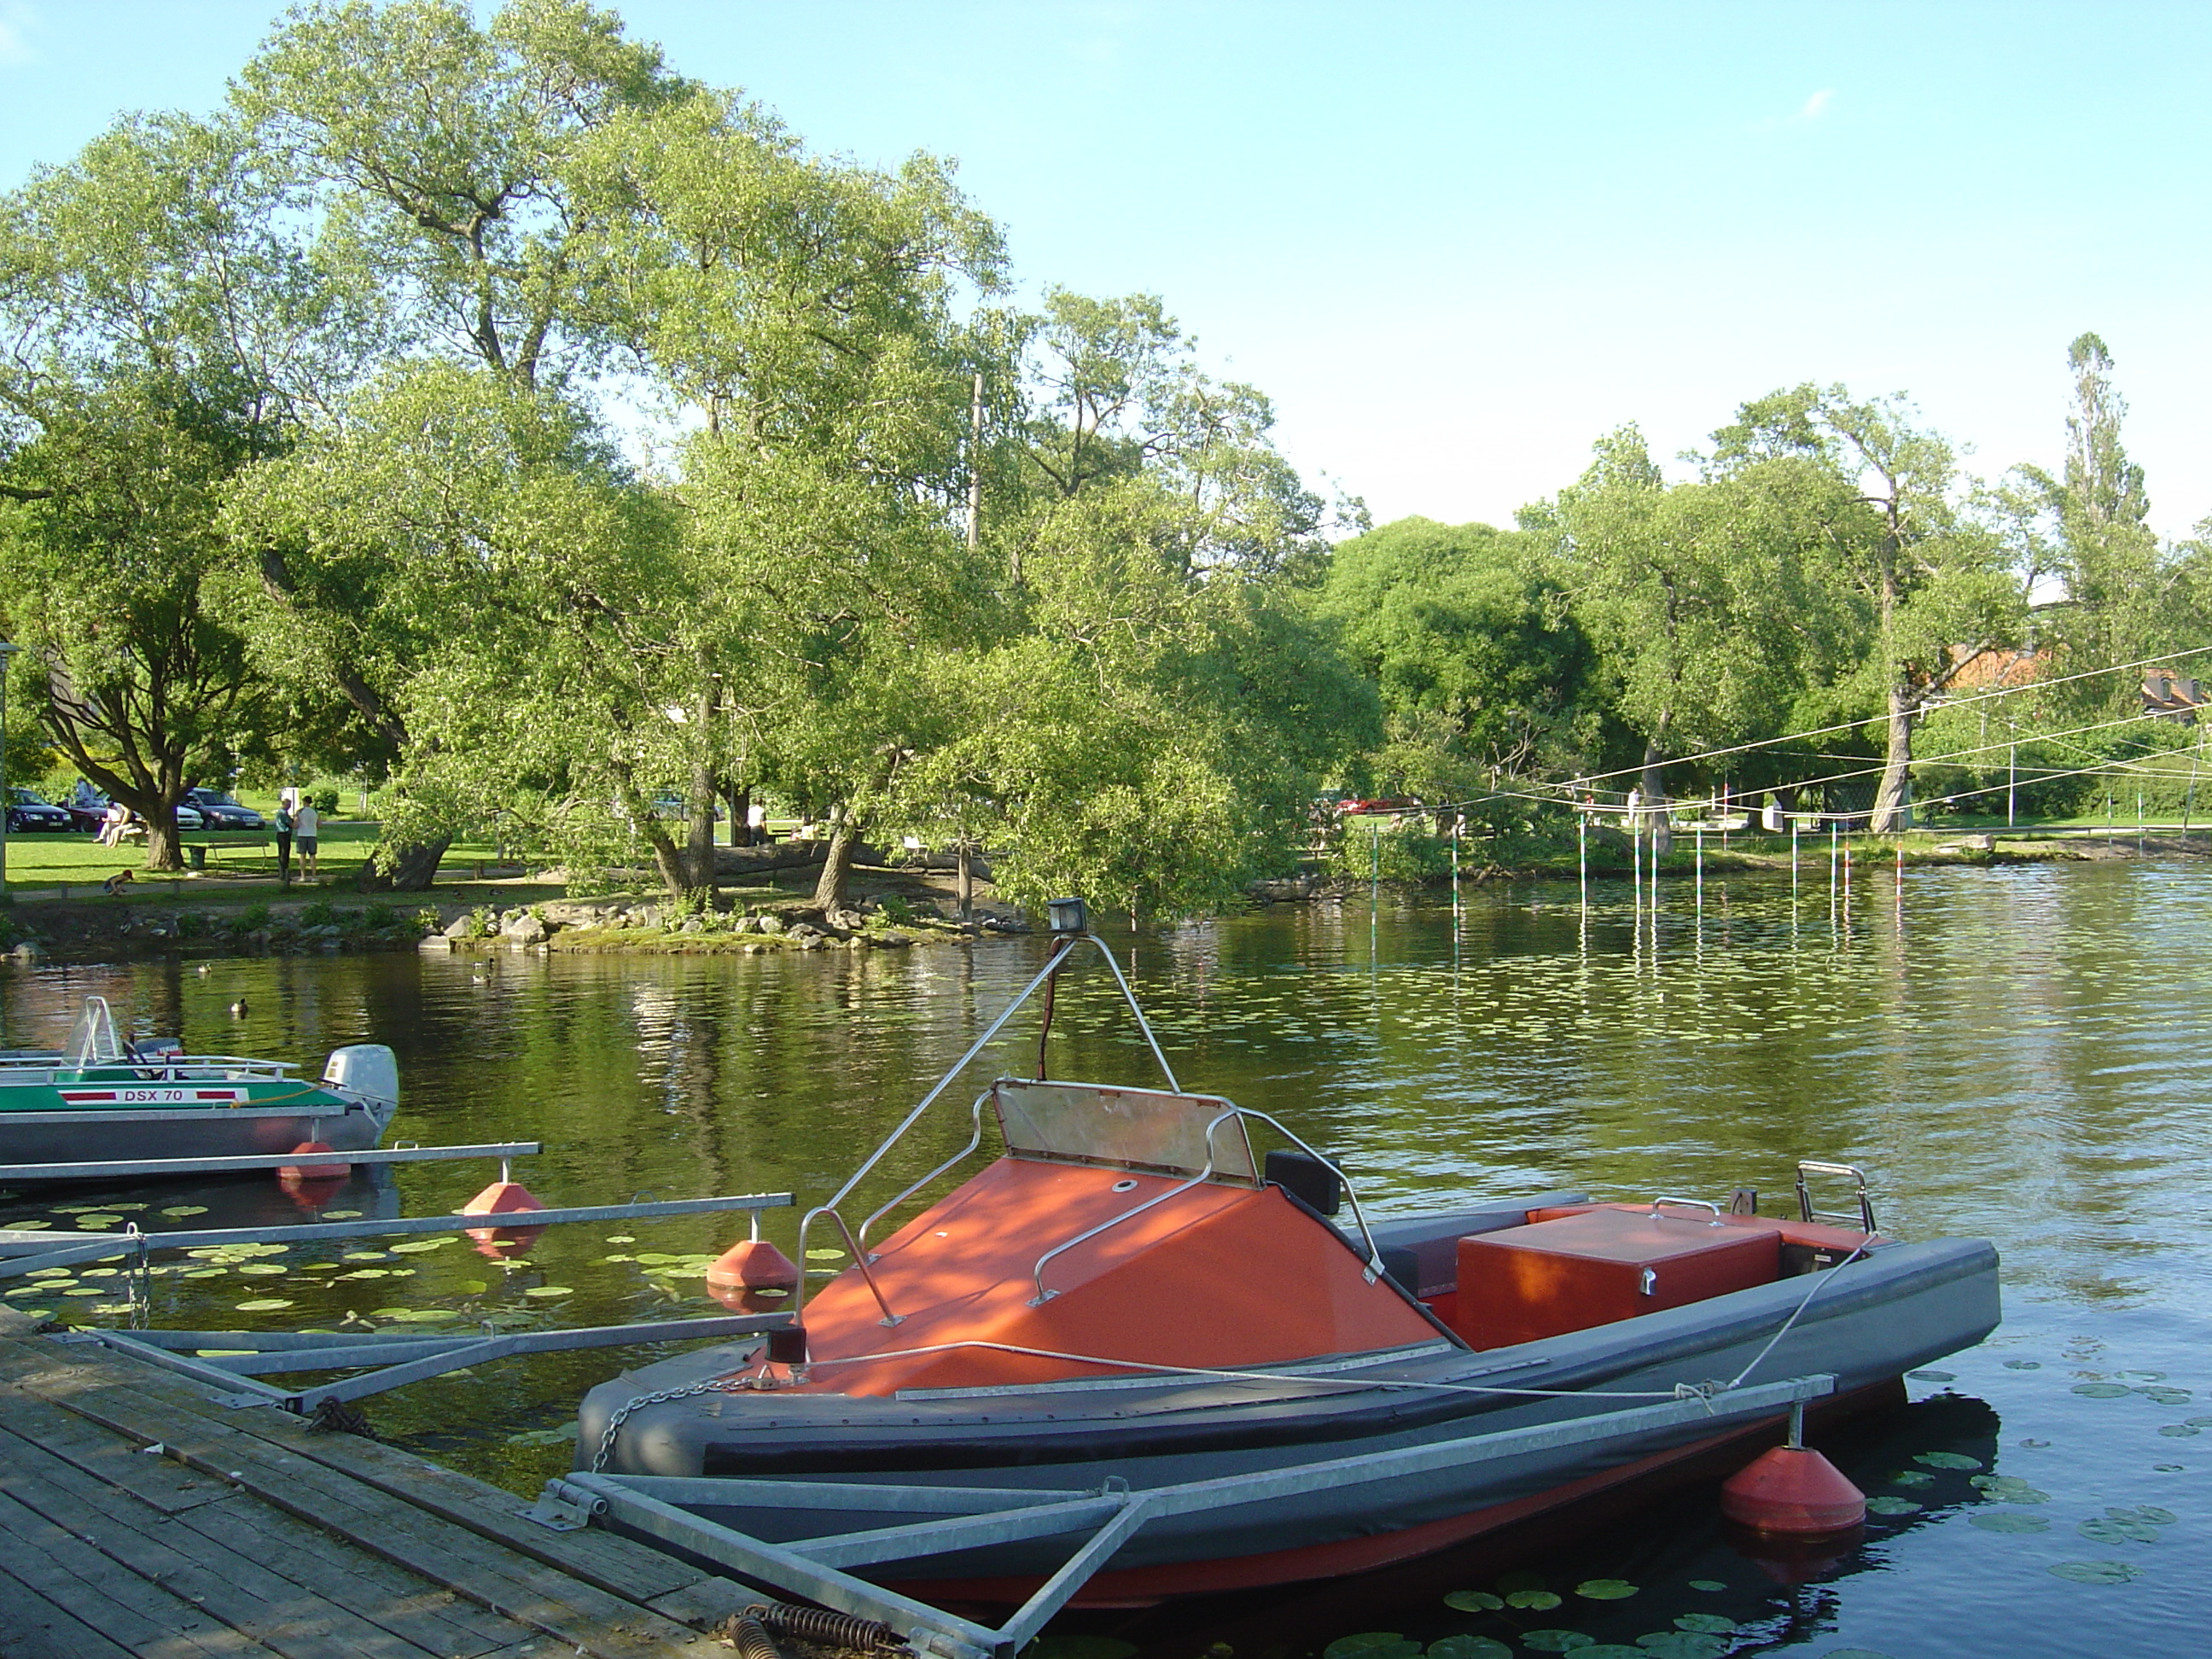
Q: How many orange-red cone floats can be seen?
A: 4